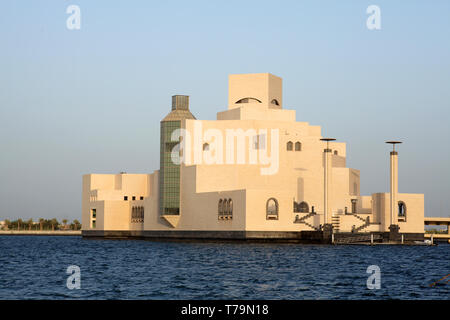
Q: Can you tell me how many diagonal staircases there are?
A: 4